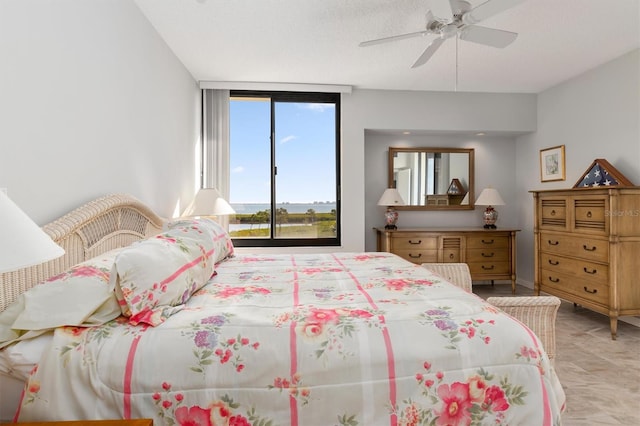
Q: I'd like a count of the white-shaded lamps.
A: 4